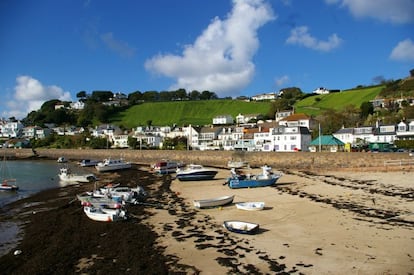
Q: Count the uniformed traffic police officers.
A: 0